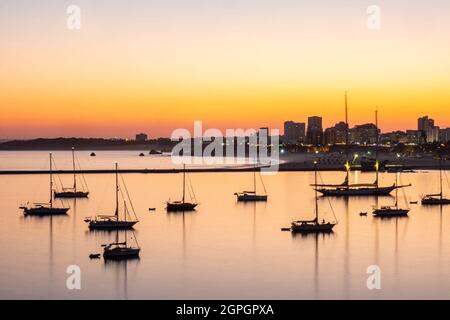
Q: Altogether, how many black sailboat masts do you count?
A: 11